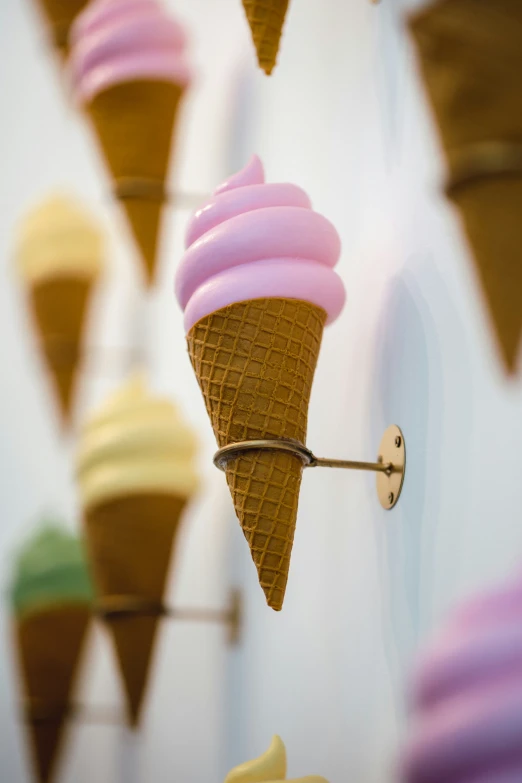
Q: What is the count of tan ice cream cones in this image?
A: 8